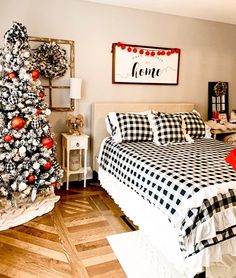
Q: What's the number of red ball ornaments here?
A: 10